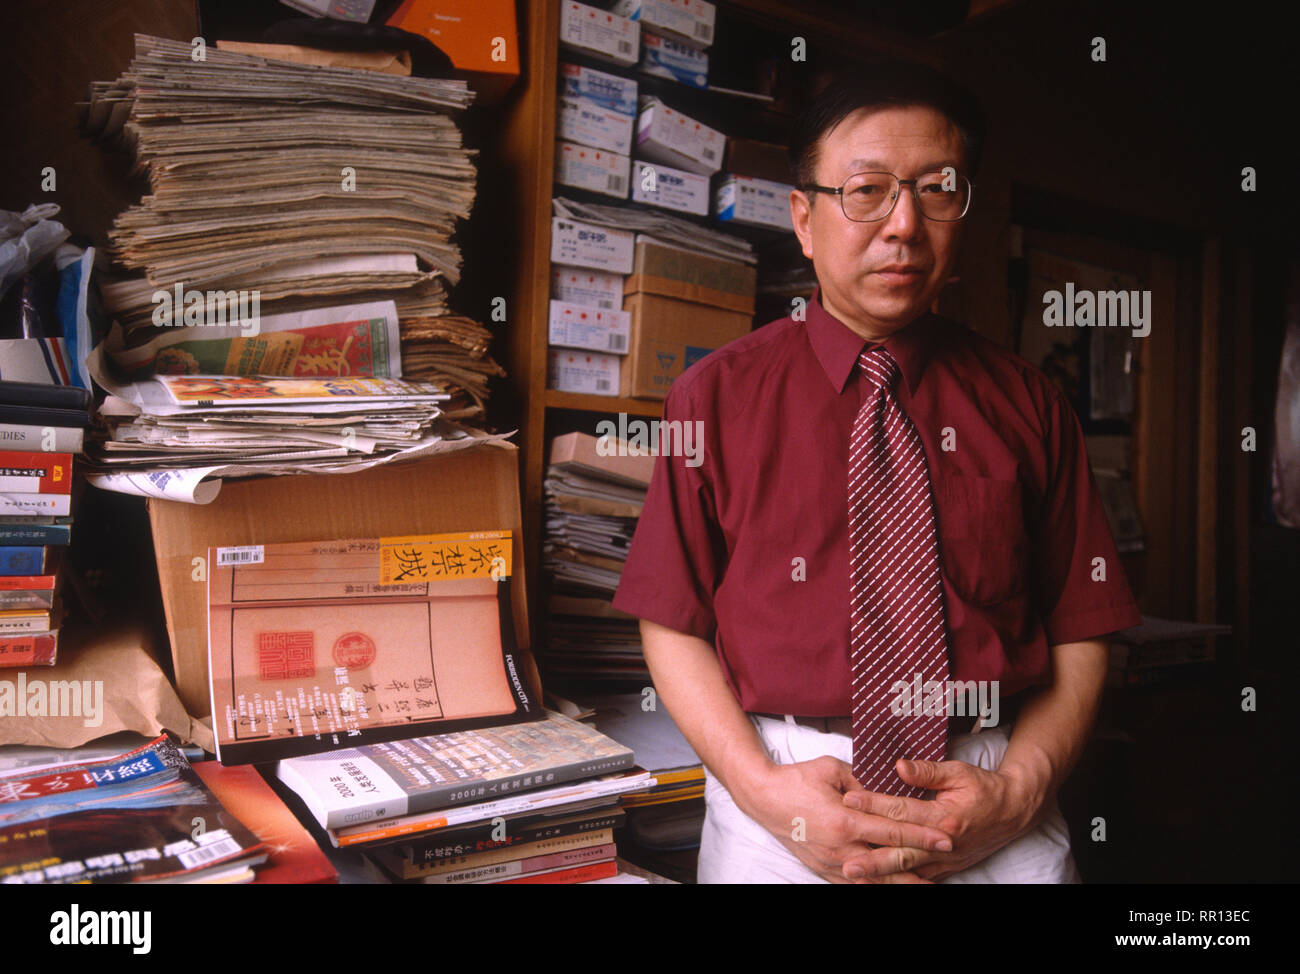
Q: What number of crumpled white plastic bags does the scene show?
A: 1